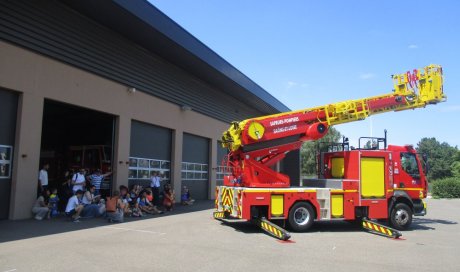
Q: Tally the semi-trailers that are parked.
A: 0